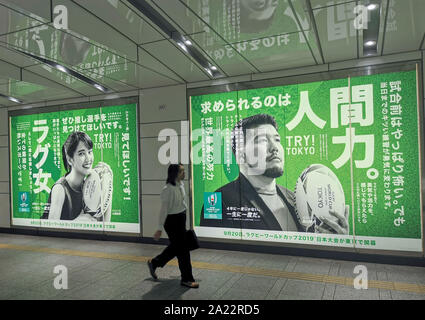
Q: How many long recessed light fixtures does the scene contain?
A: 4